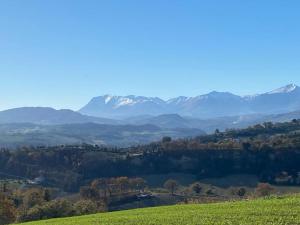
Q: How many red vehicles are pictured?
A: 0